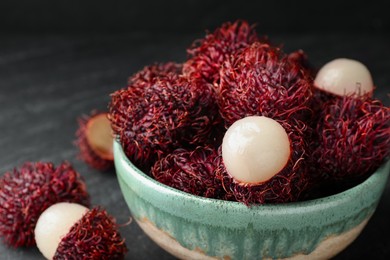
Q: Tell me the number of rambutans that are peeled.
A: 3